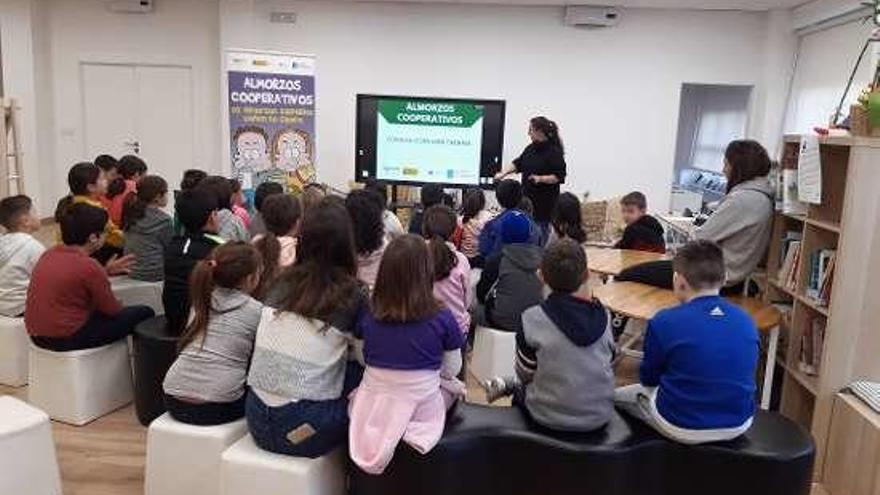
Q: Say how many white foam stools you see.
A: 7